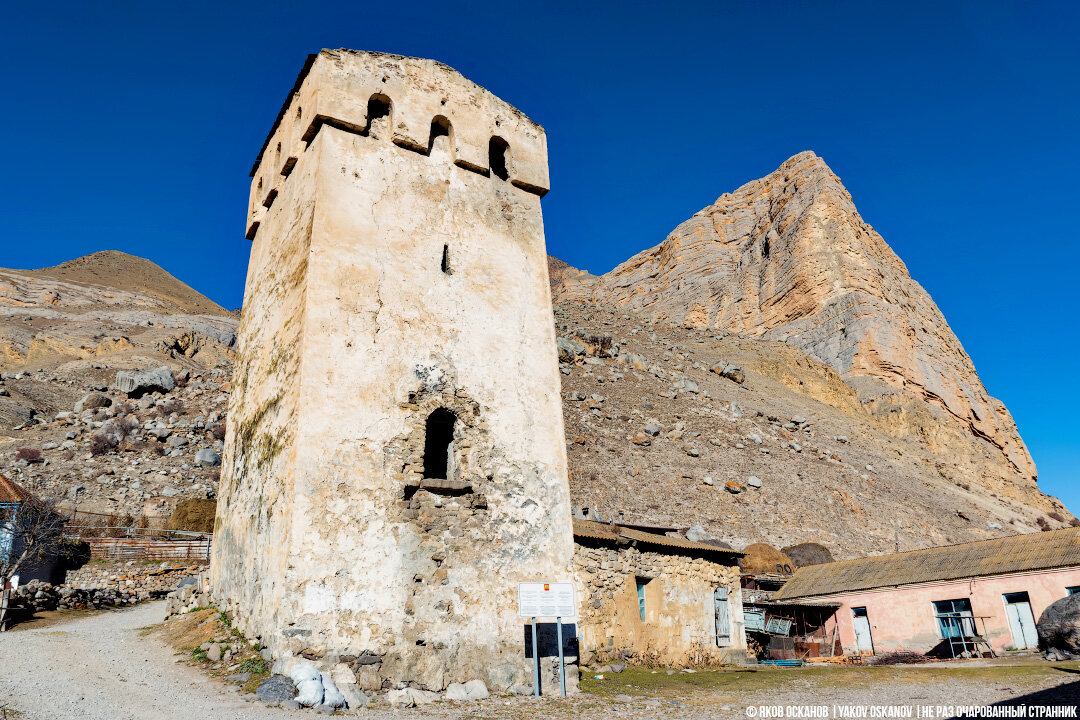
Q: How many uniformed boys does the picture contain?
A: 0